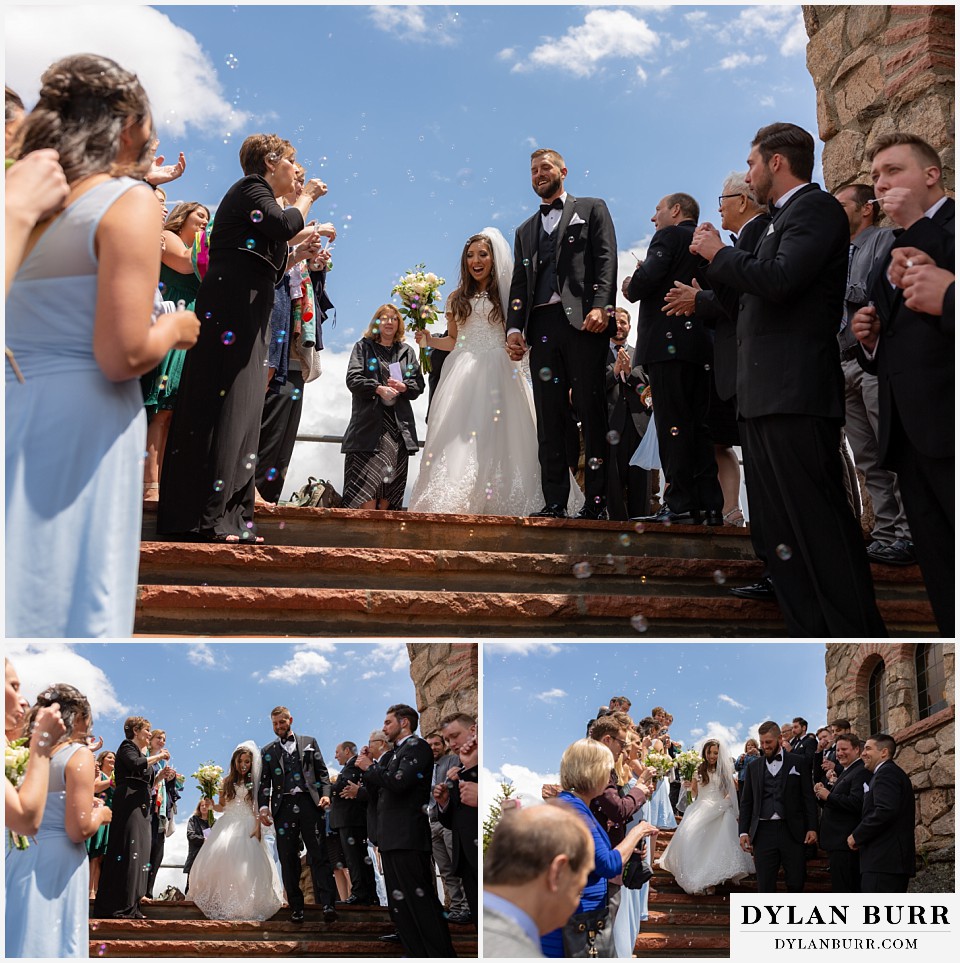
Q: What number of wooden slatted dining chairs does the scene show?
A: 0